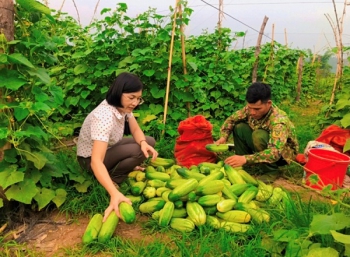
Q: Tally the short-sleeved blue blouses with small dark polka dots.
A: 0